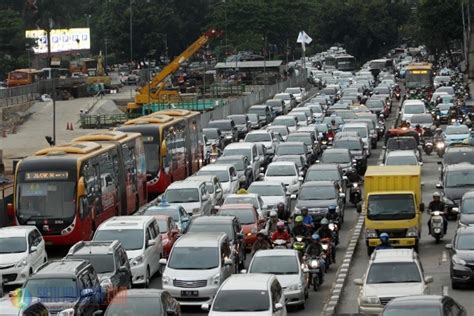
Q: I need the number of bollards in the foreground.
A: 0